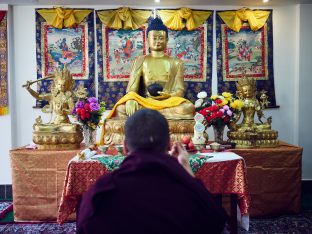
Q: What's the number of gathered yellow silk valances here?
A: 4